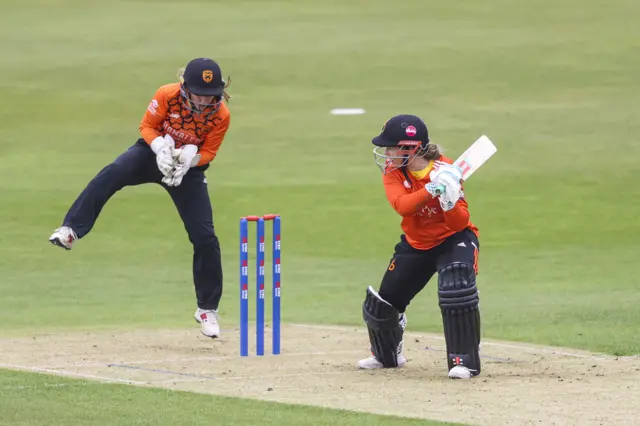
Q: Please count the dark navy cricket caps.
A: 2